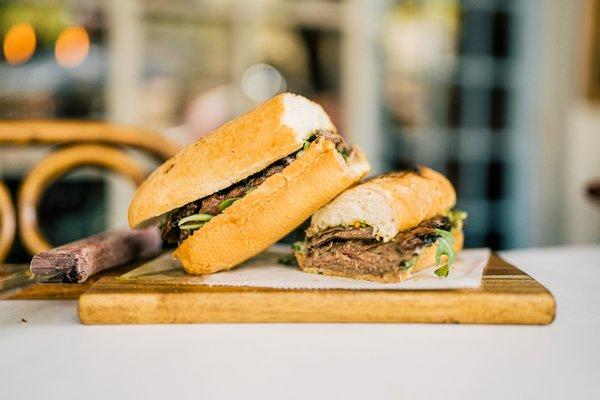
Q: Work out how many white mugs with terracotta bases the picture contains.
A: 0